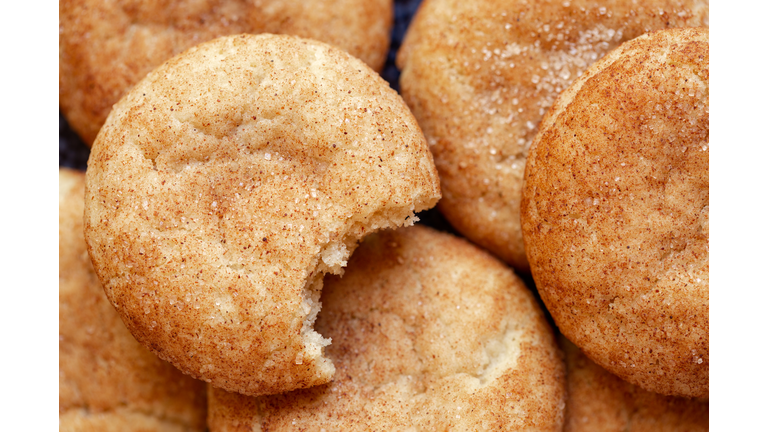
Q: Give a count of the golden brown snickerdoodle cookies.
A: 7